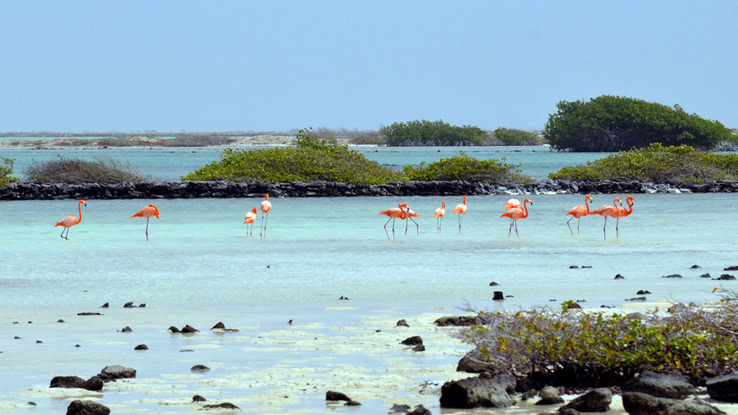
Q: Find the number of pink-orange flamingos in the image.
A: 13